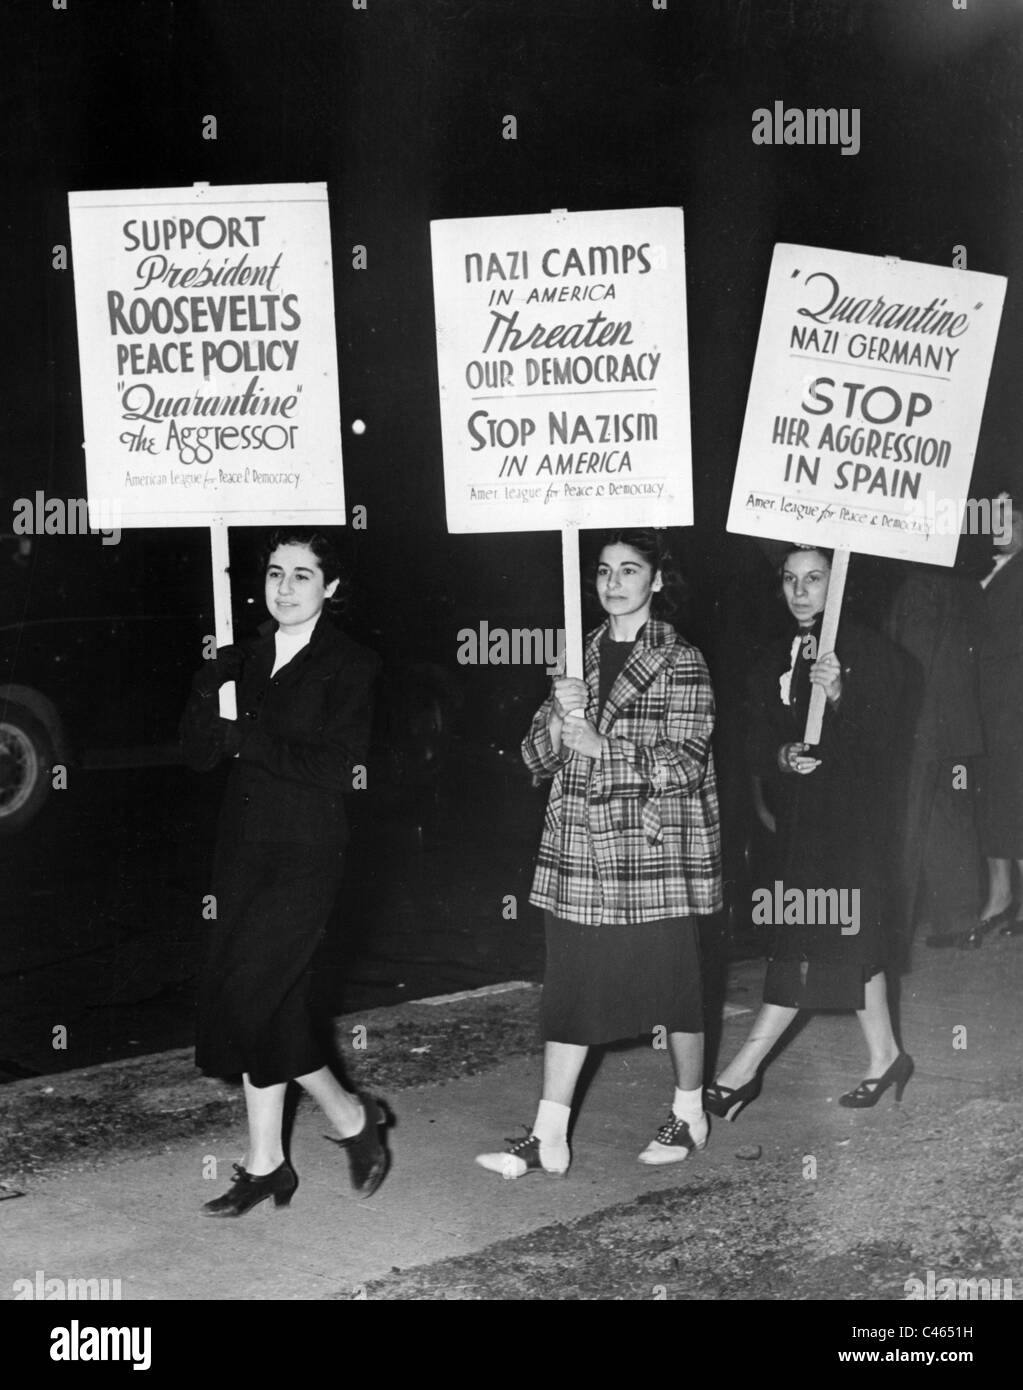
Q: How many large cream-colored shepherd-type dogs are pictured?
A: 0